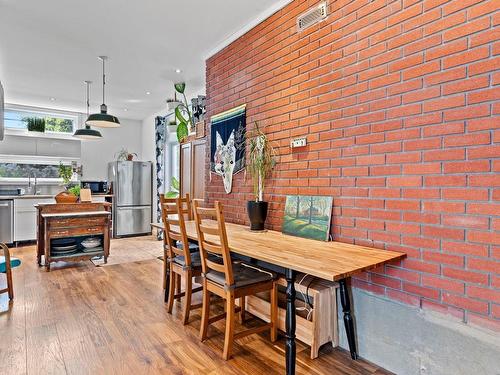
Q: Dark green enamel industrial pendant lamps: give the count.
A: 2